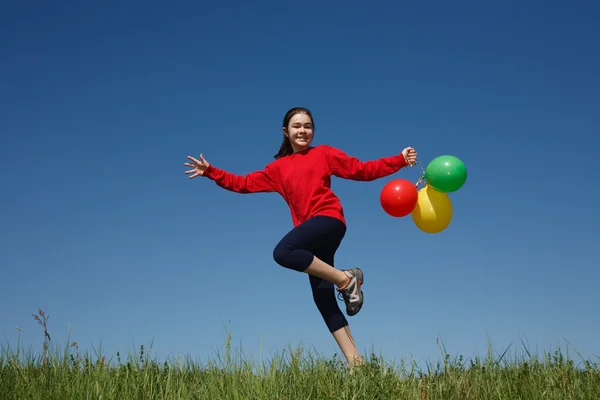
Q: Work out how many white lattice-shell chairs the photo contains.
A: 0